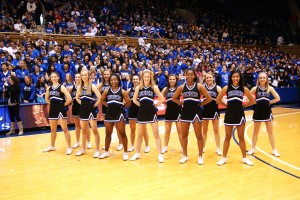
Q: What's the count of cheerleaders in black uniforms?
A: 12